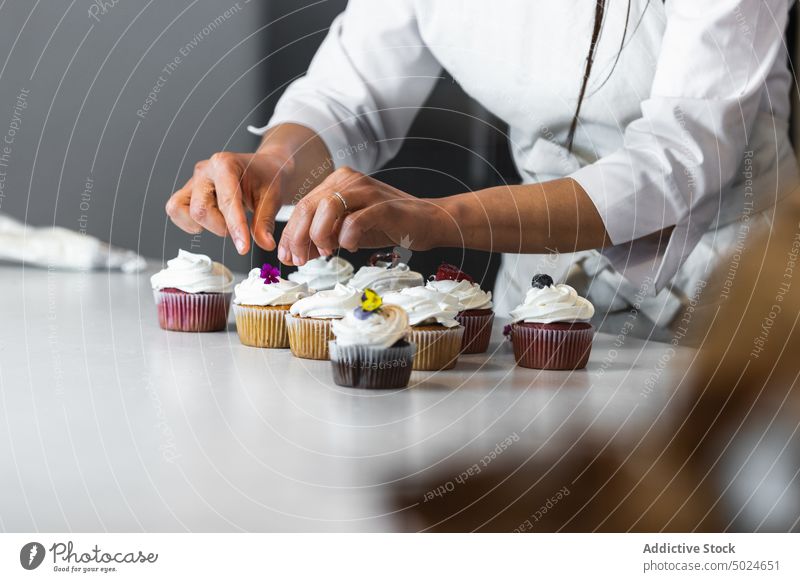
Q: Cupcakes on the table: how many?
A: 9